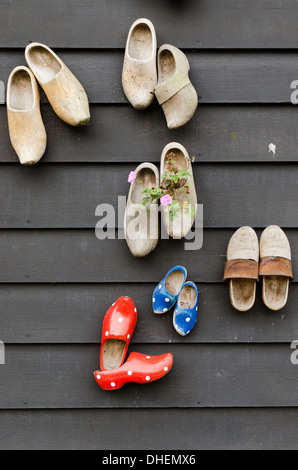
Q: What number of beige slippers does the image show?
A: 8